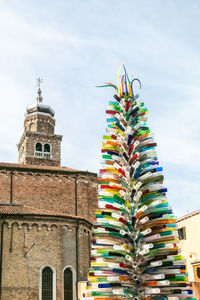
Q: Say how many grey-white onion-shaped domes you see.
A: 1